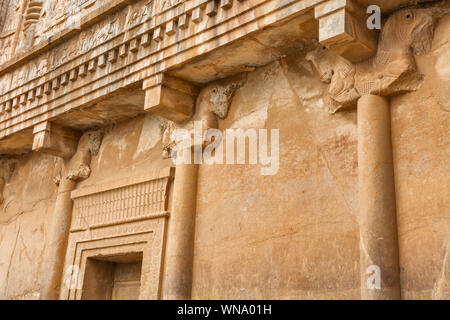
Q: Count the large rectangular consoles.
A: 3